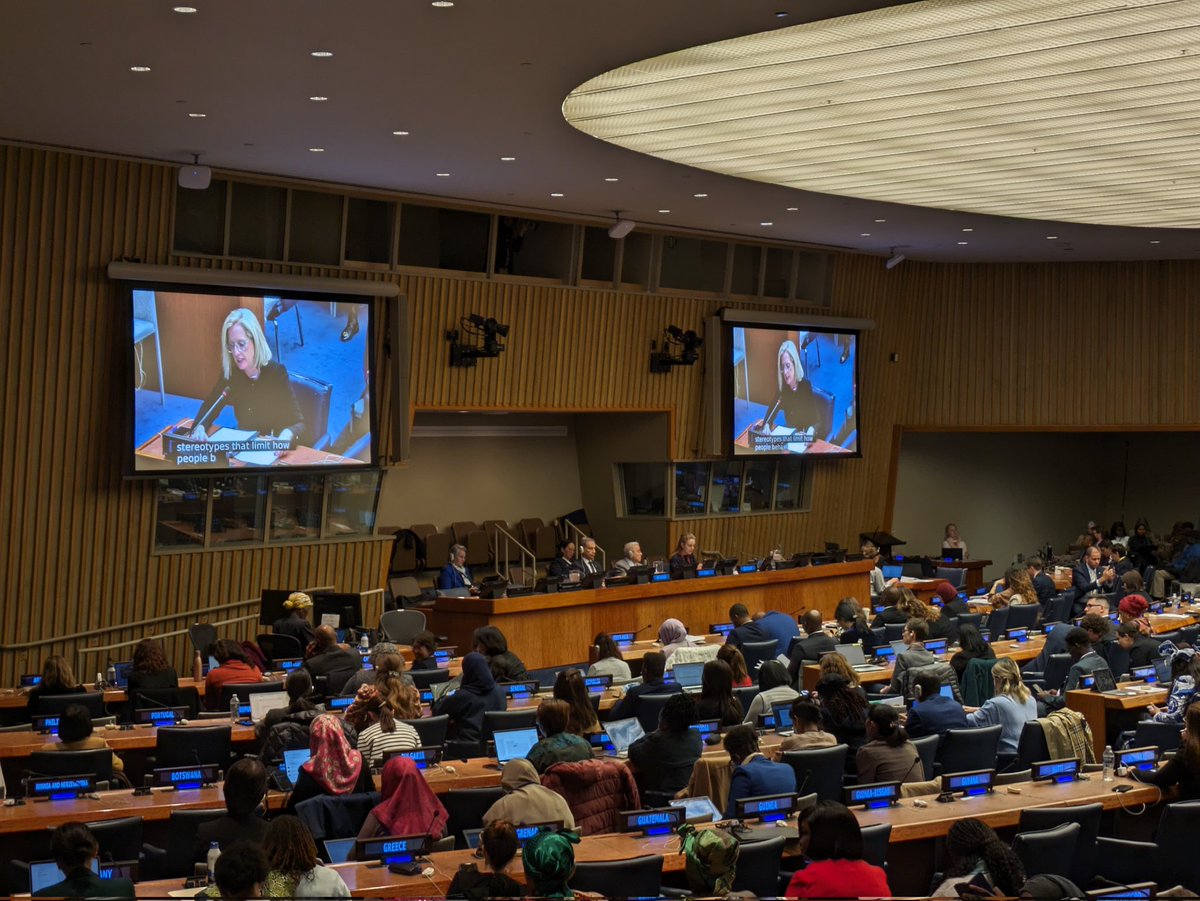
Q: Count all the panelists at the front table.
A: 5